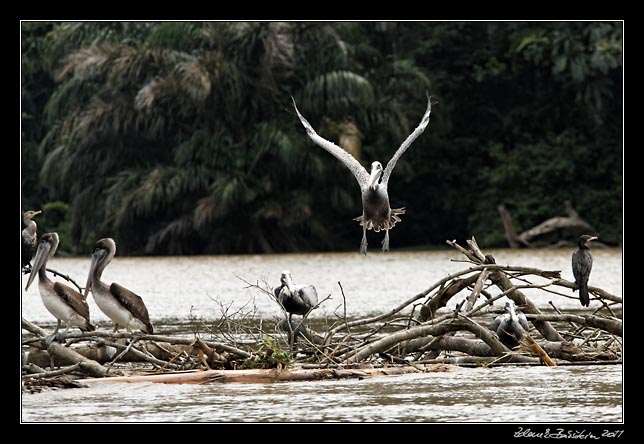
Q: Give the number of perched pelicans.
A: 4